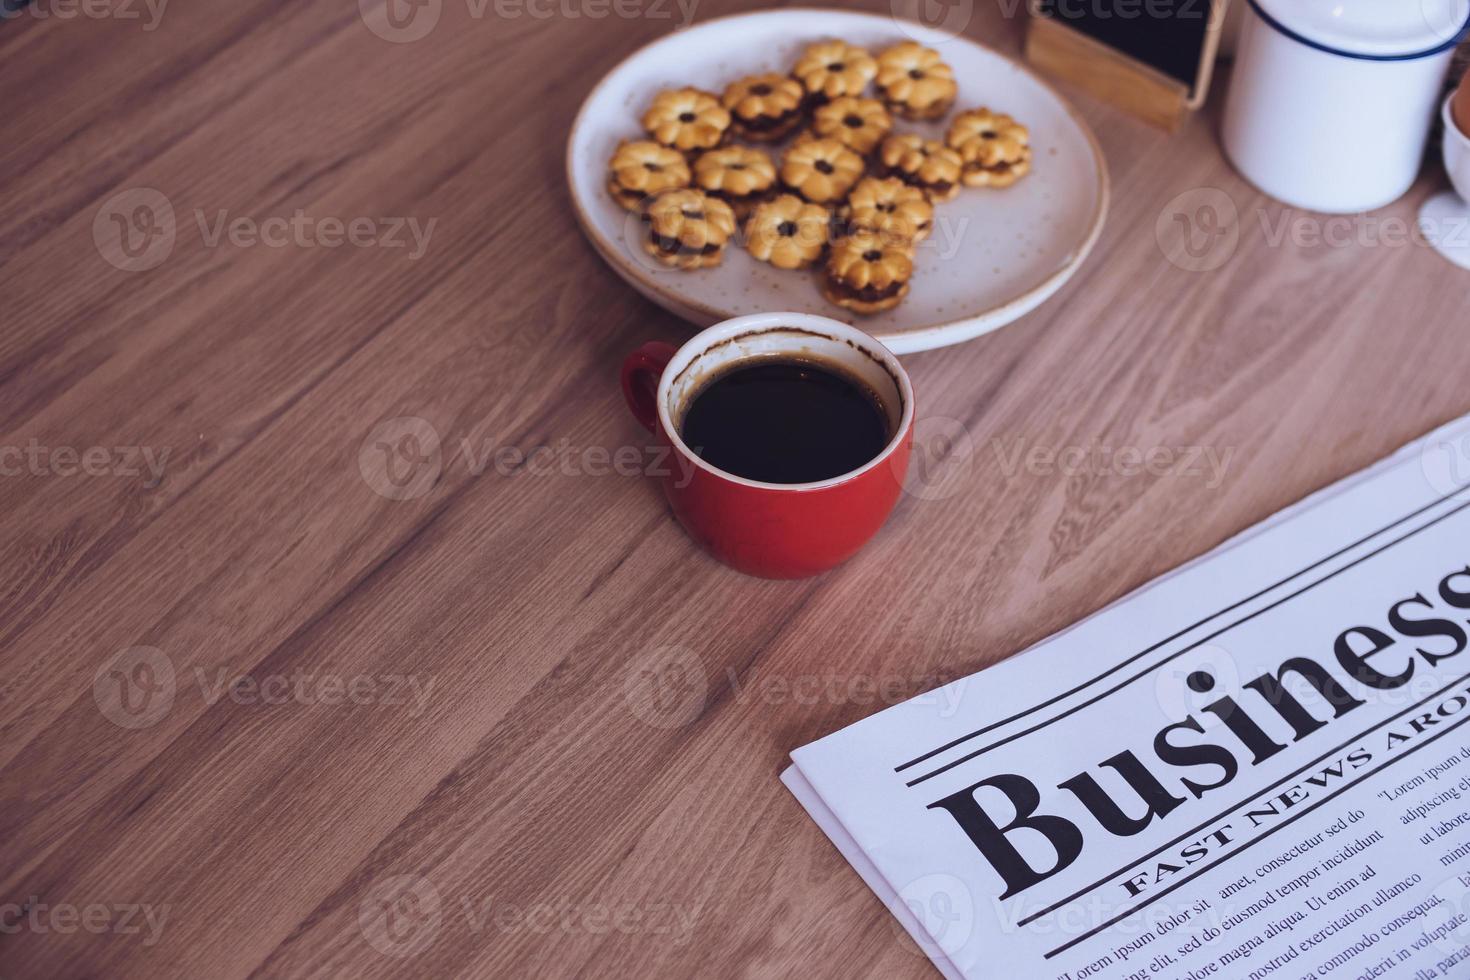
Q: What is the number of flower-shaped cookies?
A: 14